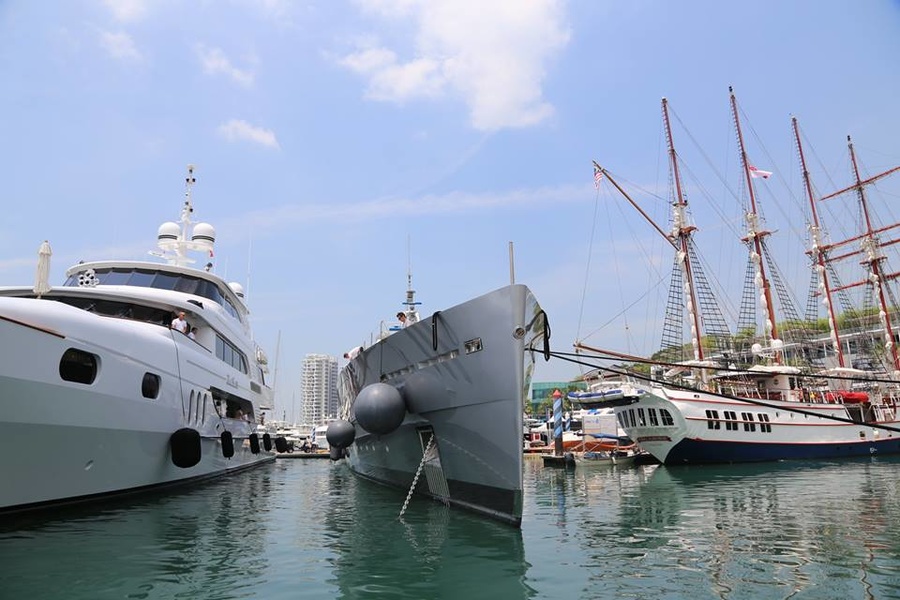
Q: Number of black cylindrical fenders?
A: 5